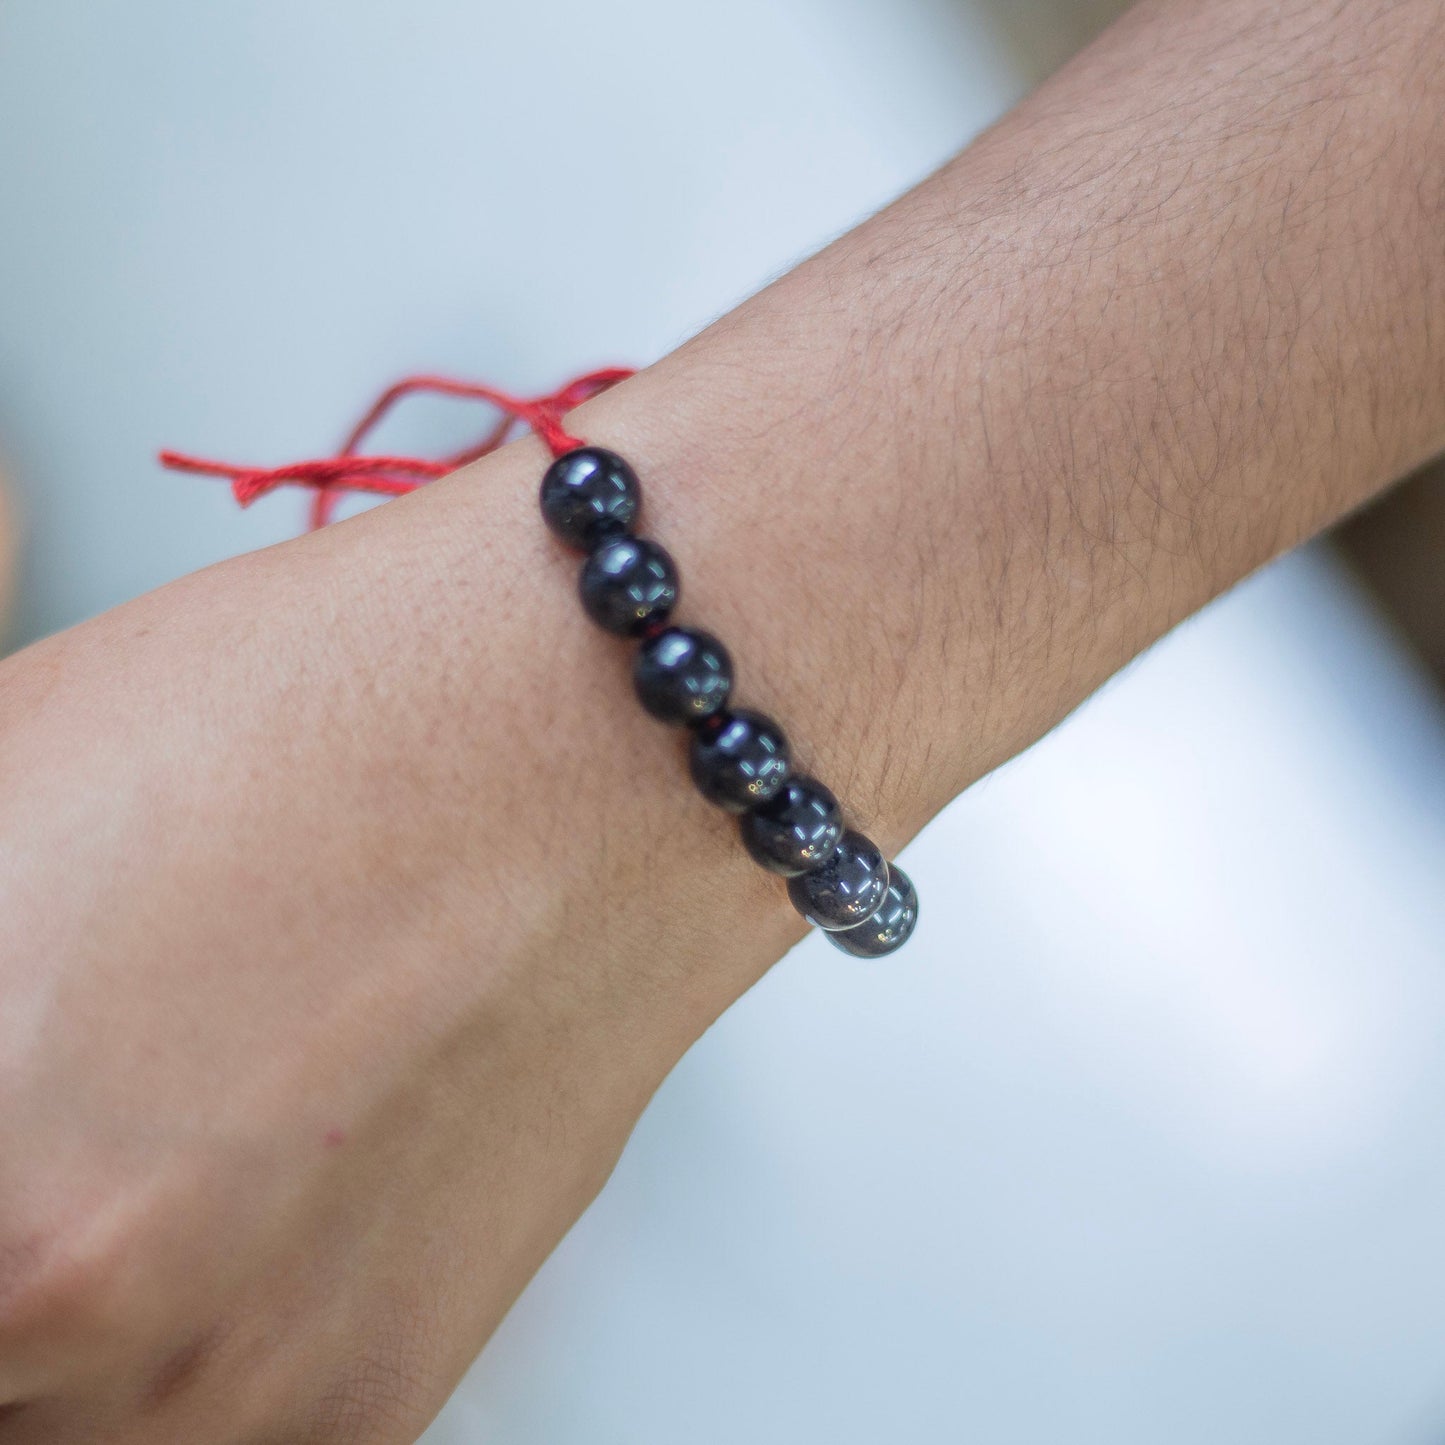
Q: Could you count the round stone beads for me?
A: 7